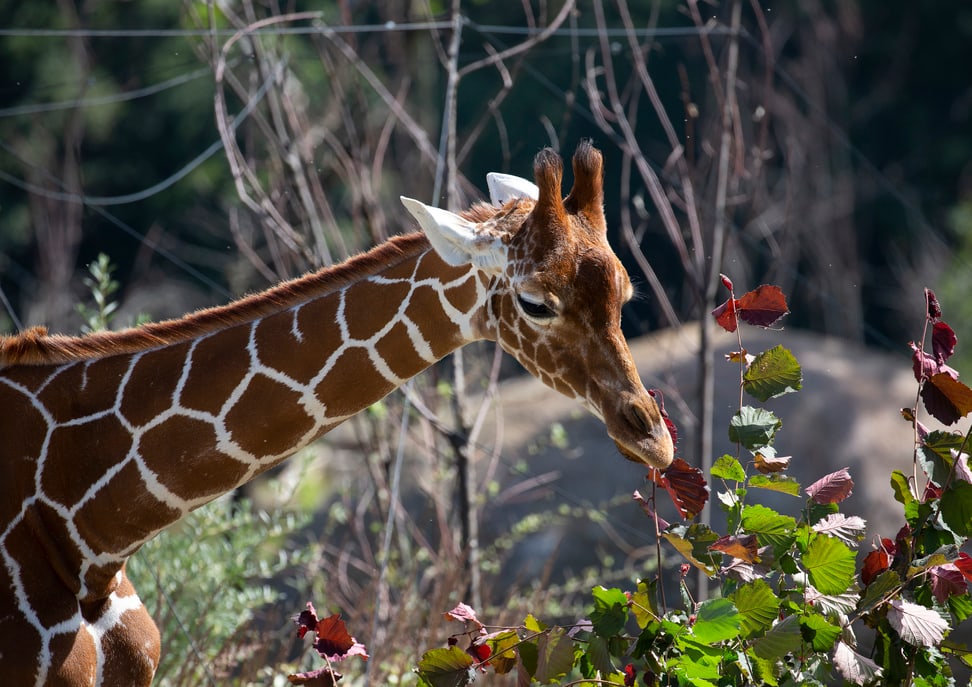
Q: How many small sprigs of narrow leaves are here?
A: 1